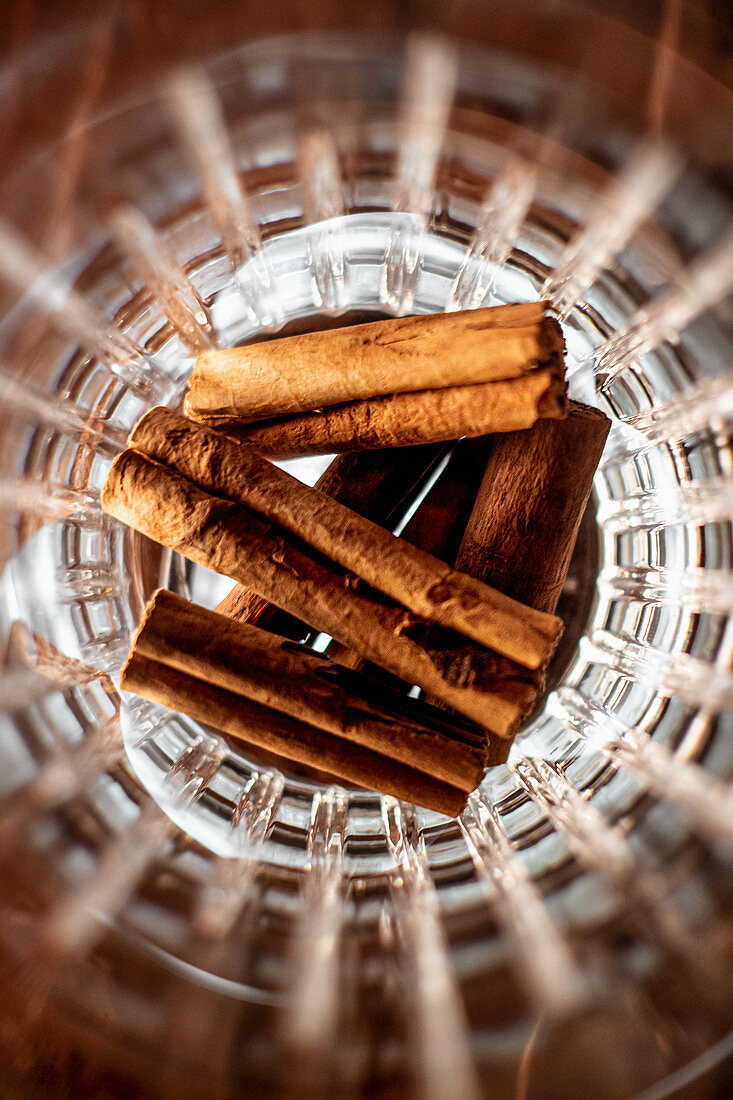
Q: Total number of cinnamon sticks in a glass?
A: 6